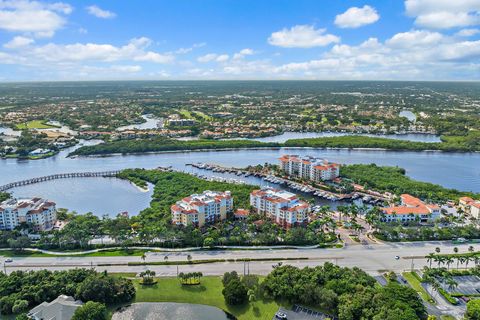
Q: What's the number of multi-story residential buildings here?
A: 4